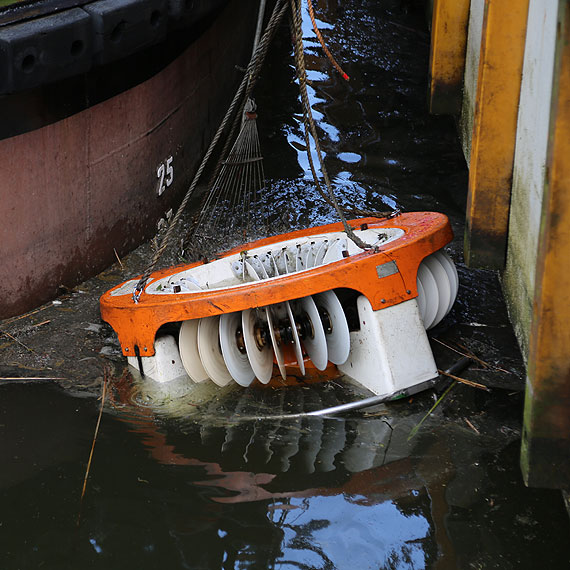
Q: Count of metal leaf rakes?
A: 1